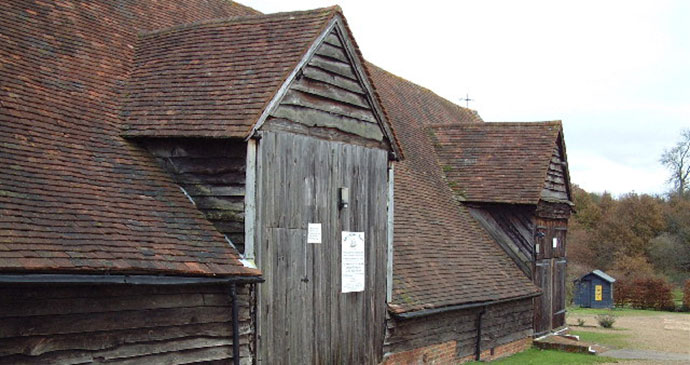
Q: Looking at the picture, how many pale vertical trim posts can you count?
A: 2